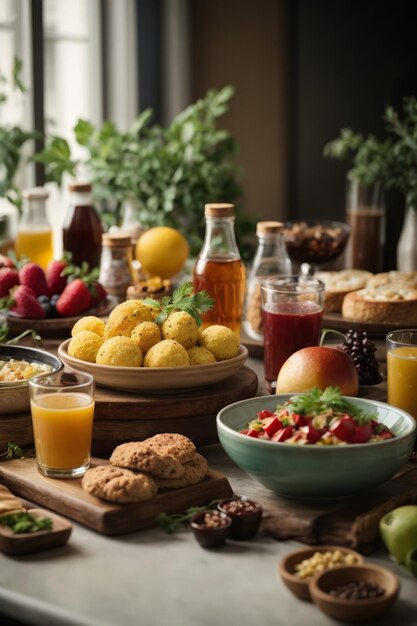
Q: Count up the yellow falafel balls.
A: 9